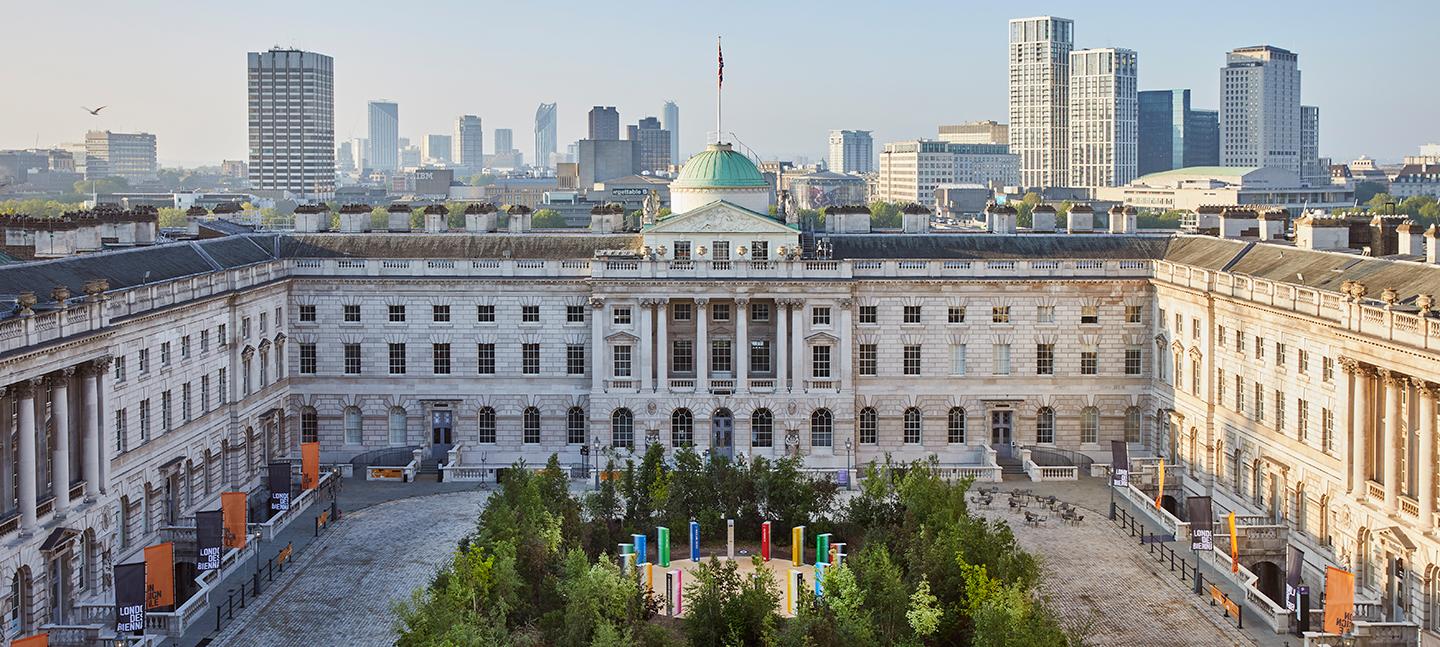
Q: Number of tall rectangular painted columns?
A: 15